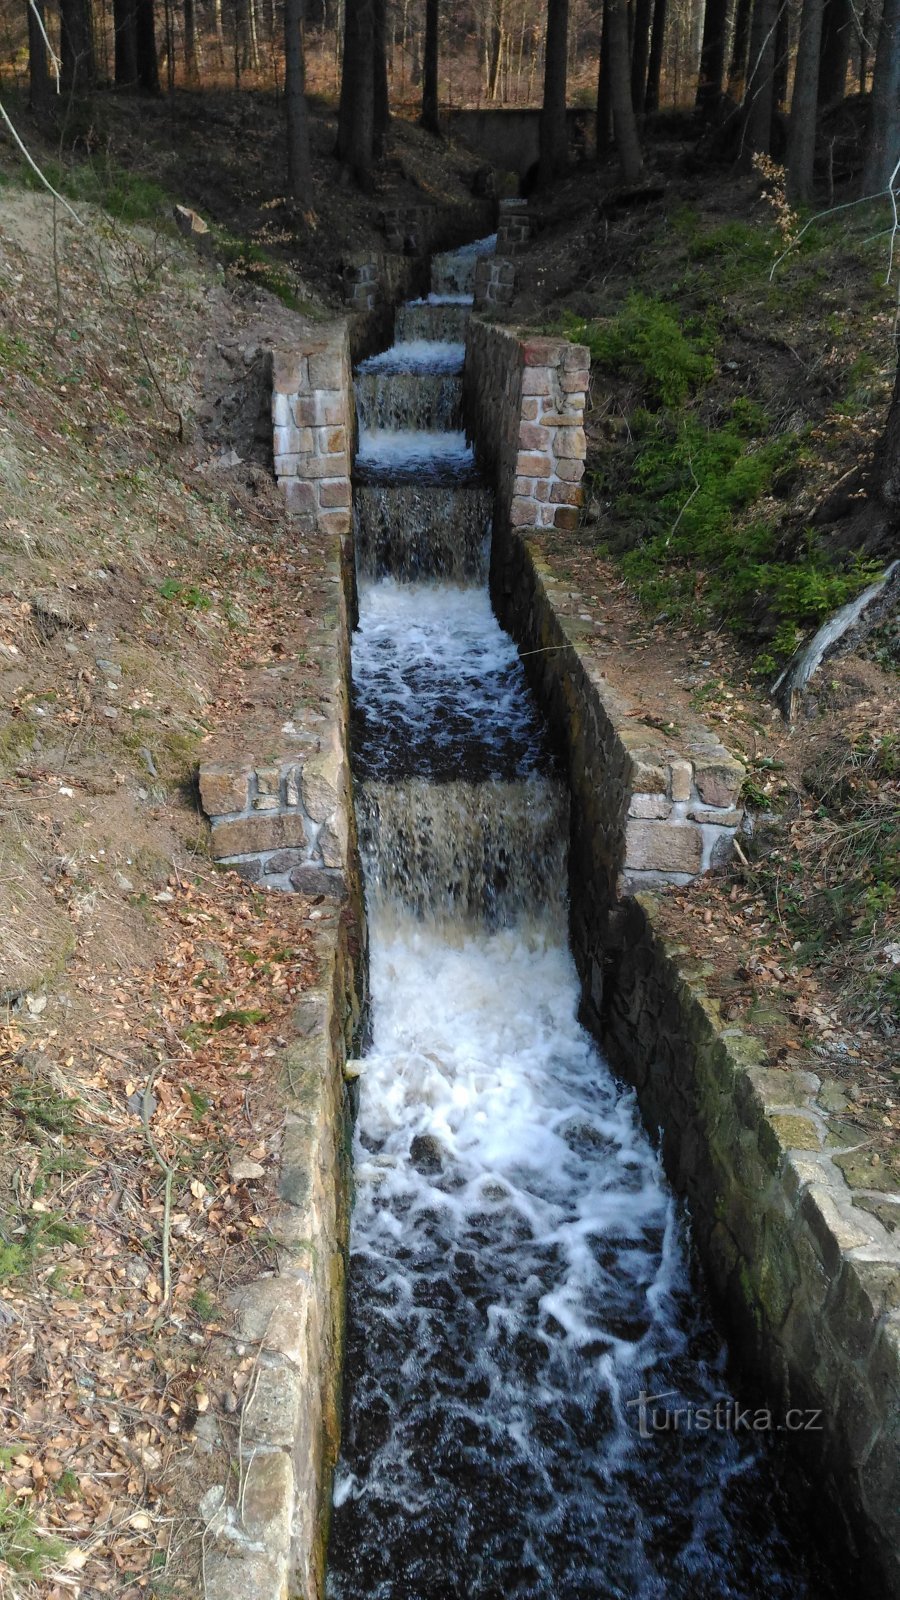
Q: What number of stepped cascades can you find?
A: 5